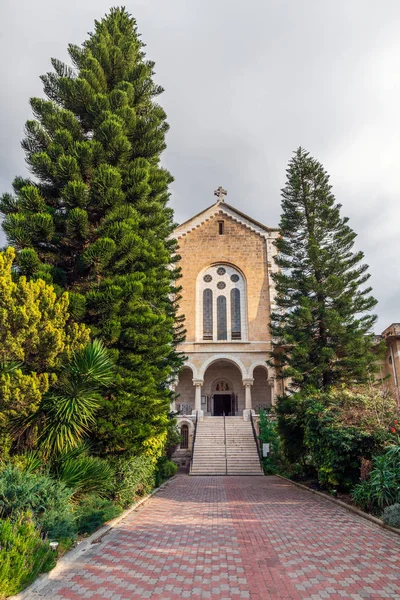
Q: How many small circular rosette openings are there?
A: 4